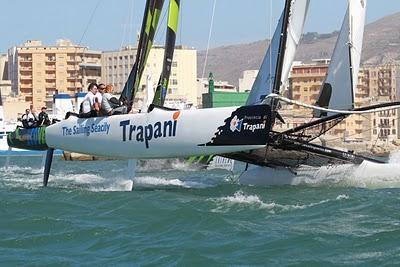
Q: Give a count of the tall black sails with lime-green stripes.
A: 2